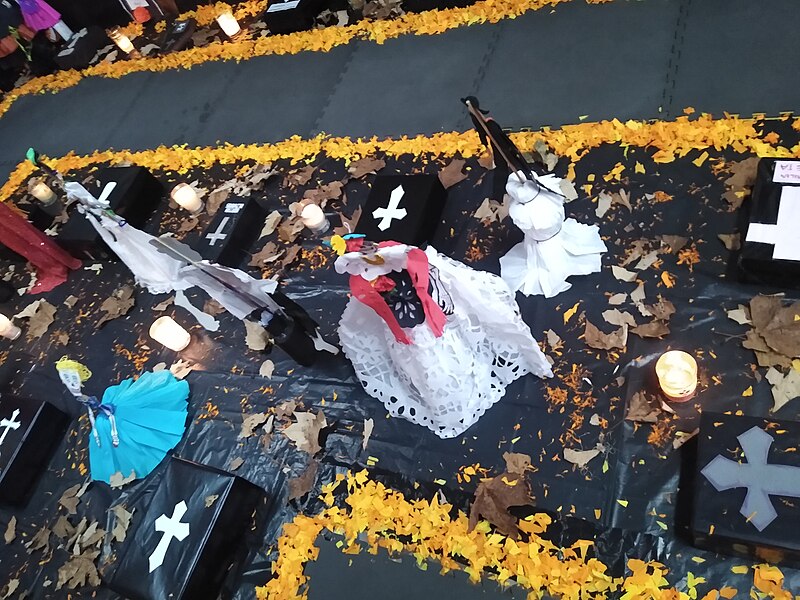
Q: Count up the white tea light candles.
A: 8